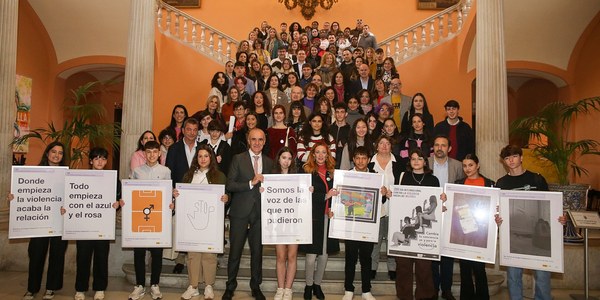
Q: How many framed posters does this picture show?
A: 9